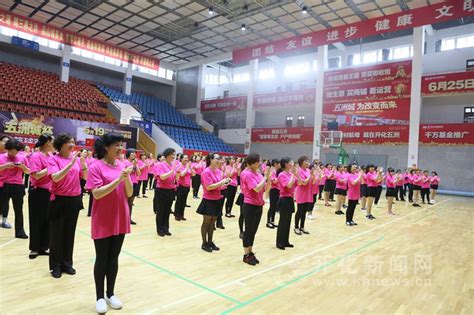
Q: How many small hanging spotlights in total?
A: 3